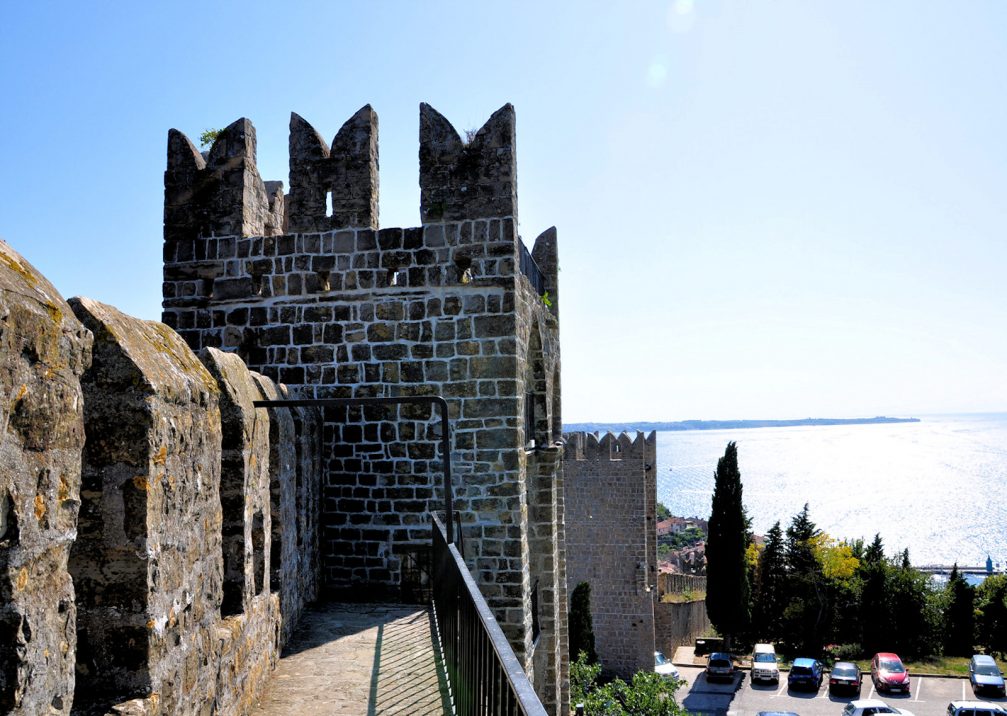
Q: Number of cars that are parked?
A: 10